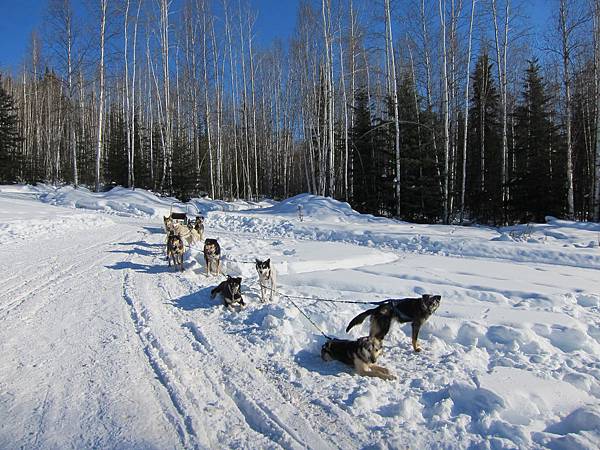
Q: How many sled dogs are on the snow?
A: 9